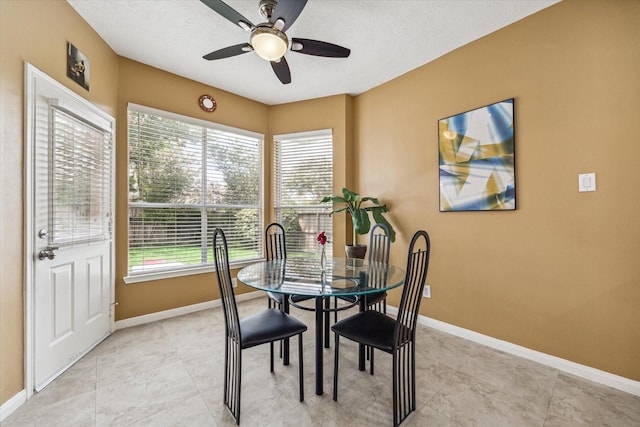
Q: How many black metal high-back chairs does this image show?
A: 4